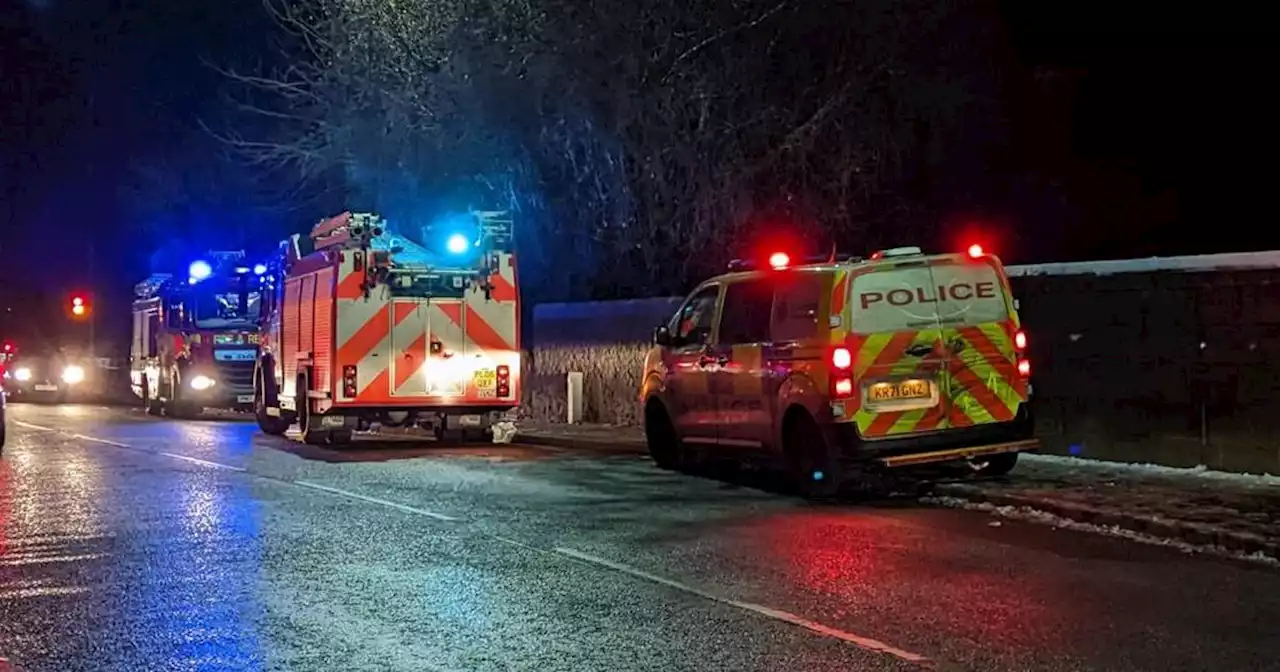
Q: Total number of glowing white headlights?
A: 3